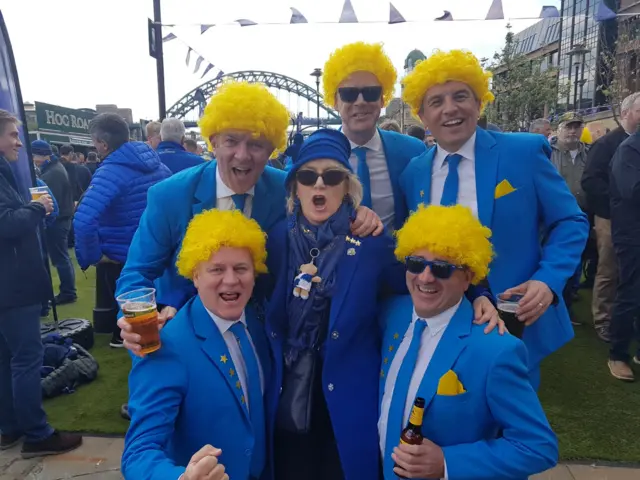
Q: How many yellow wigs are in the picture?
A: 5